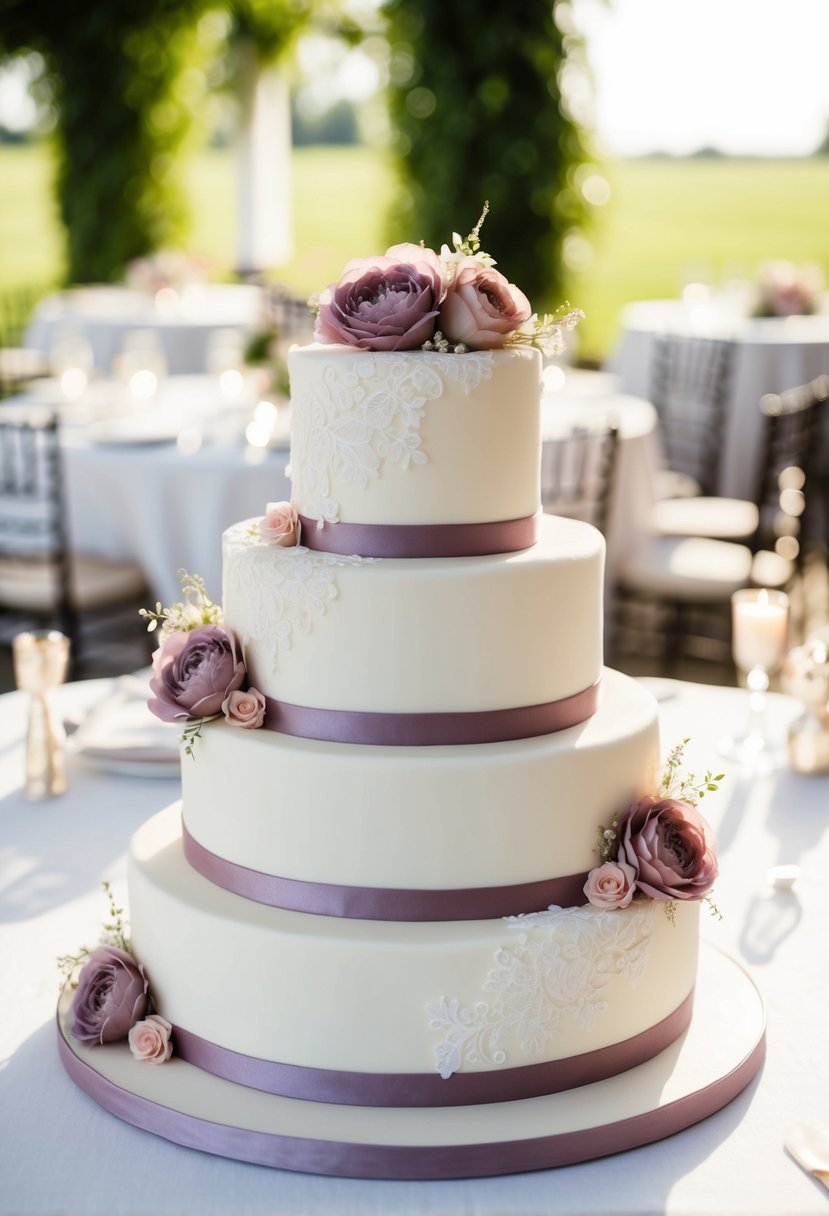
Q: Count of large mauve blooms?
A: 4